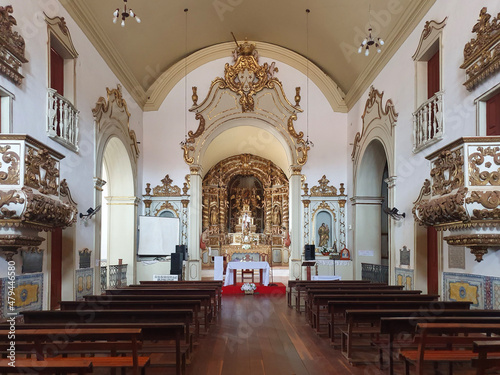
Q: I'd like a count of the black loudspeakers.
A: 3